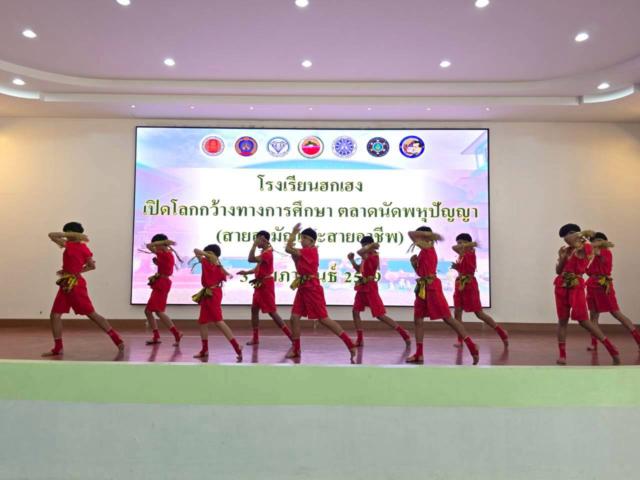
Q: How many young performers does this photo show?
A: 10